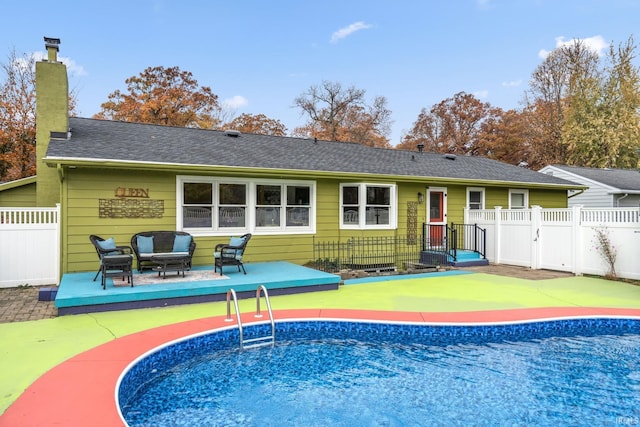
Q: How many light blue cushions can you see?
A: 4